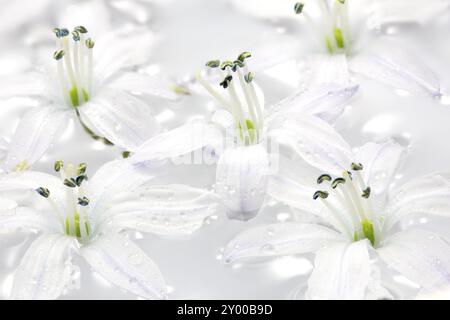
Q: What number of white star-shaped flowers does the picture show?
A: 5